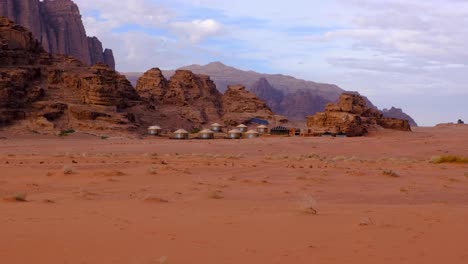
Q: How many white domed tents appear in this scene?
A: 8